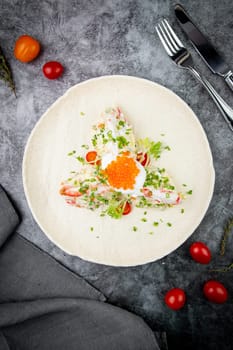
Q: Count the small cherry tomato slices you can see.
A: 3